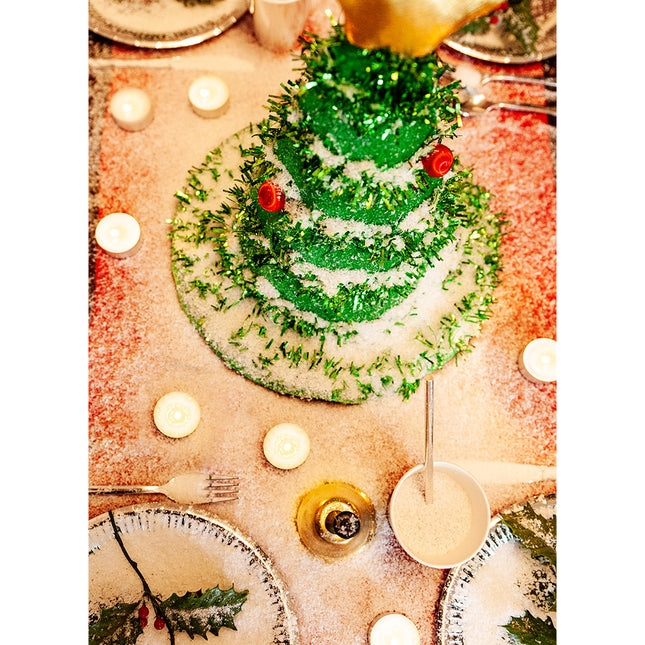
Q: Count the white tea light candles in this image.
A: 7